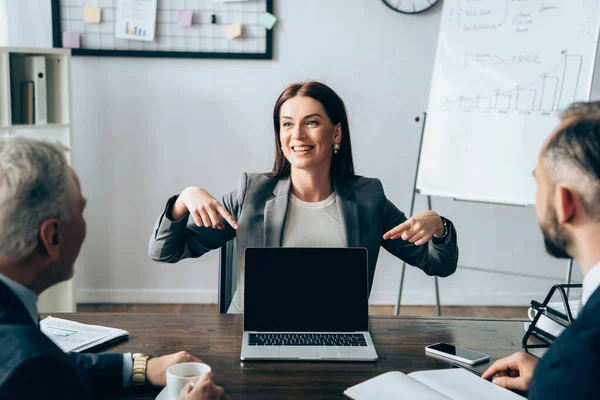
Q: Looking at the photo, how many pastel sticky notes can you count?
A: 5